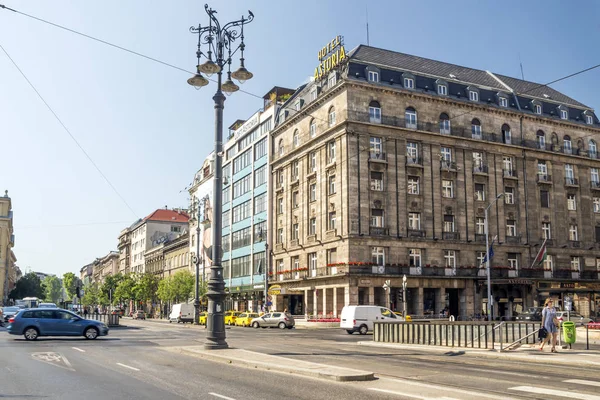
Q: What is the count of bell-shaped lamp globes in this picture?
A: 4